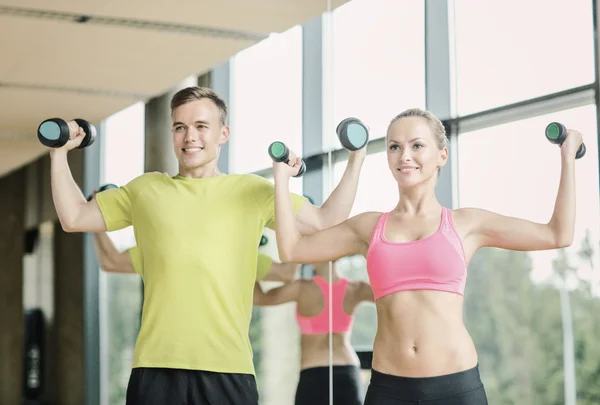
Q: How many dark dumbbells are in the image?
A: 4